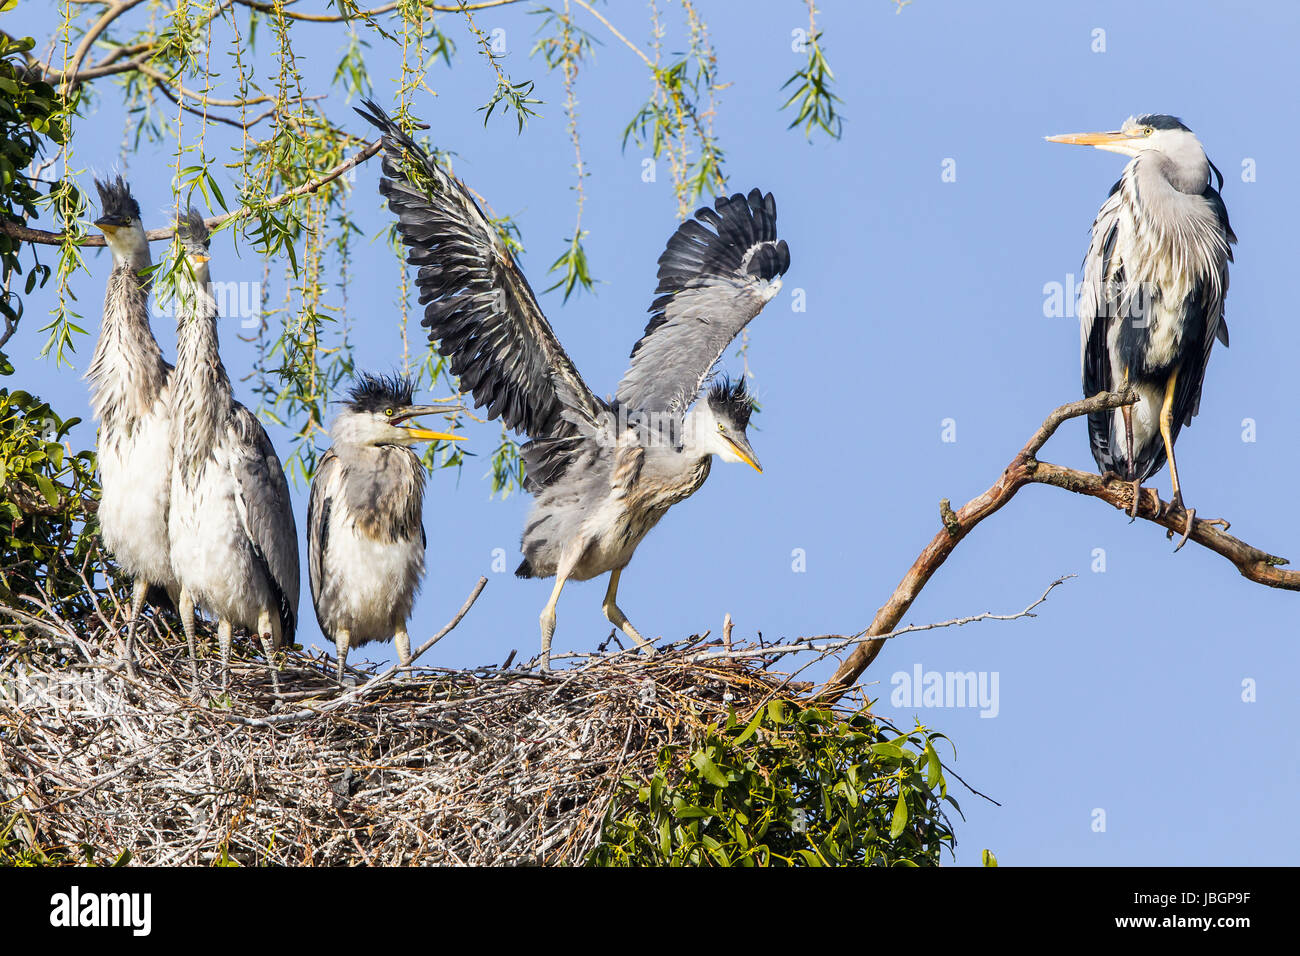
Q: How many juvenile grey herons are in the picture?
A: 4